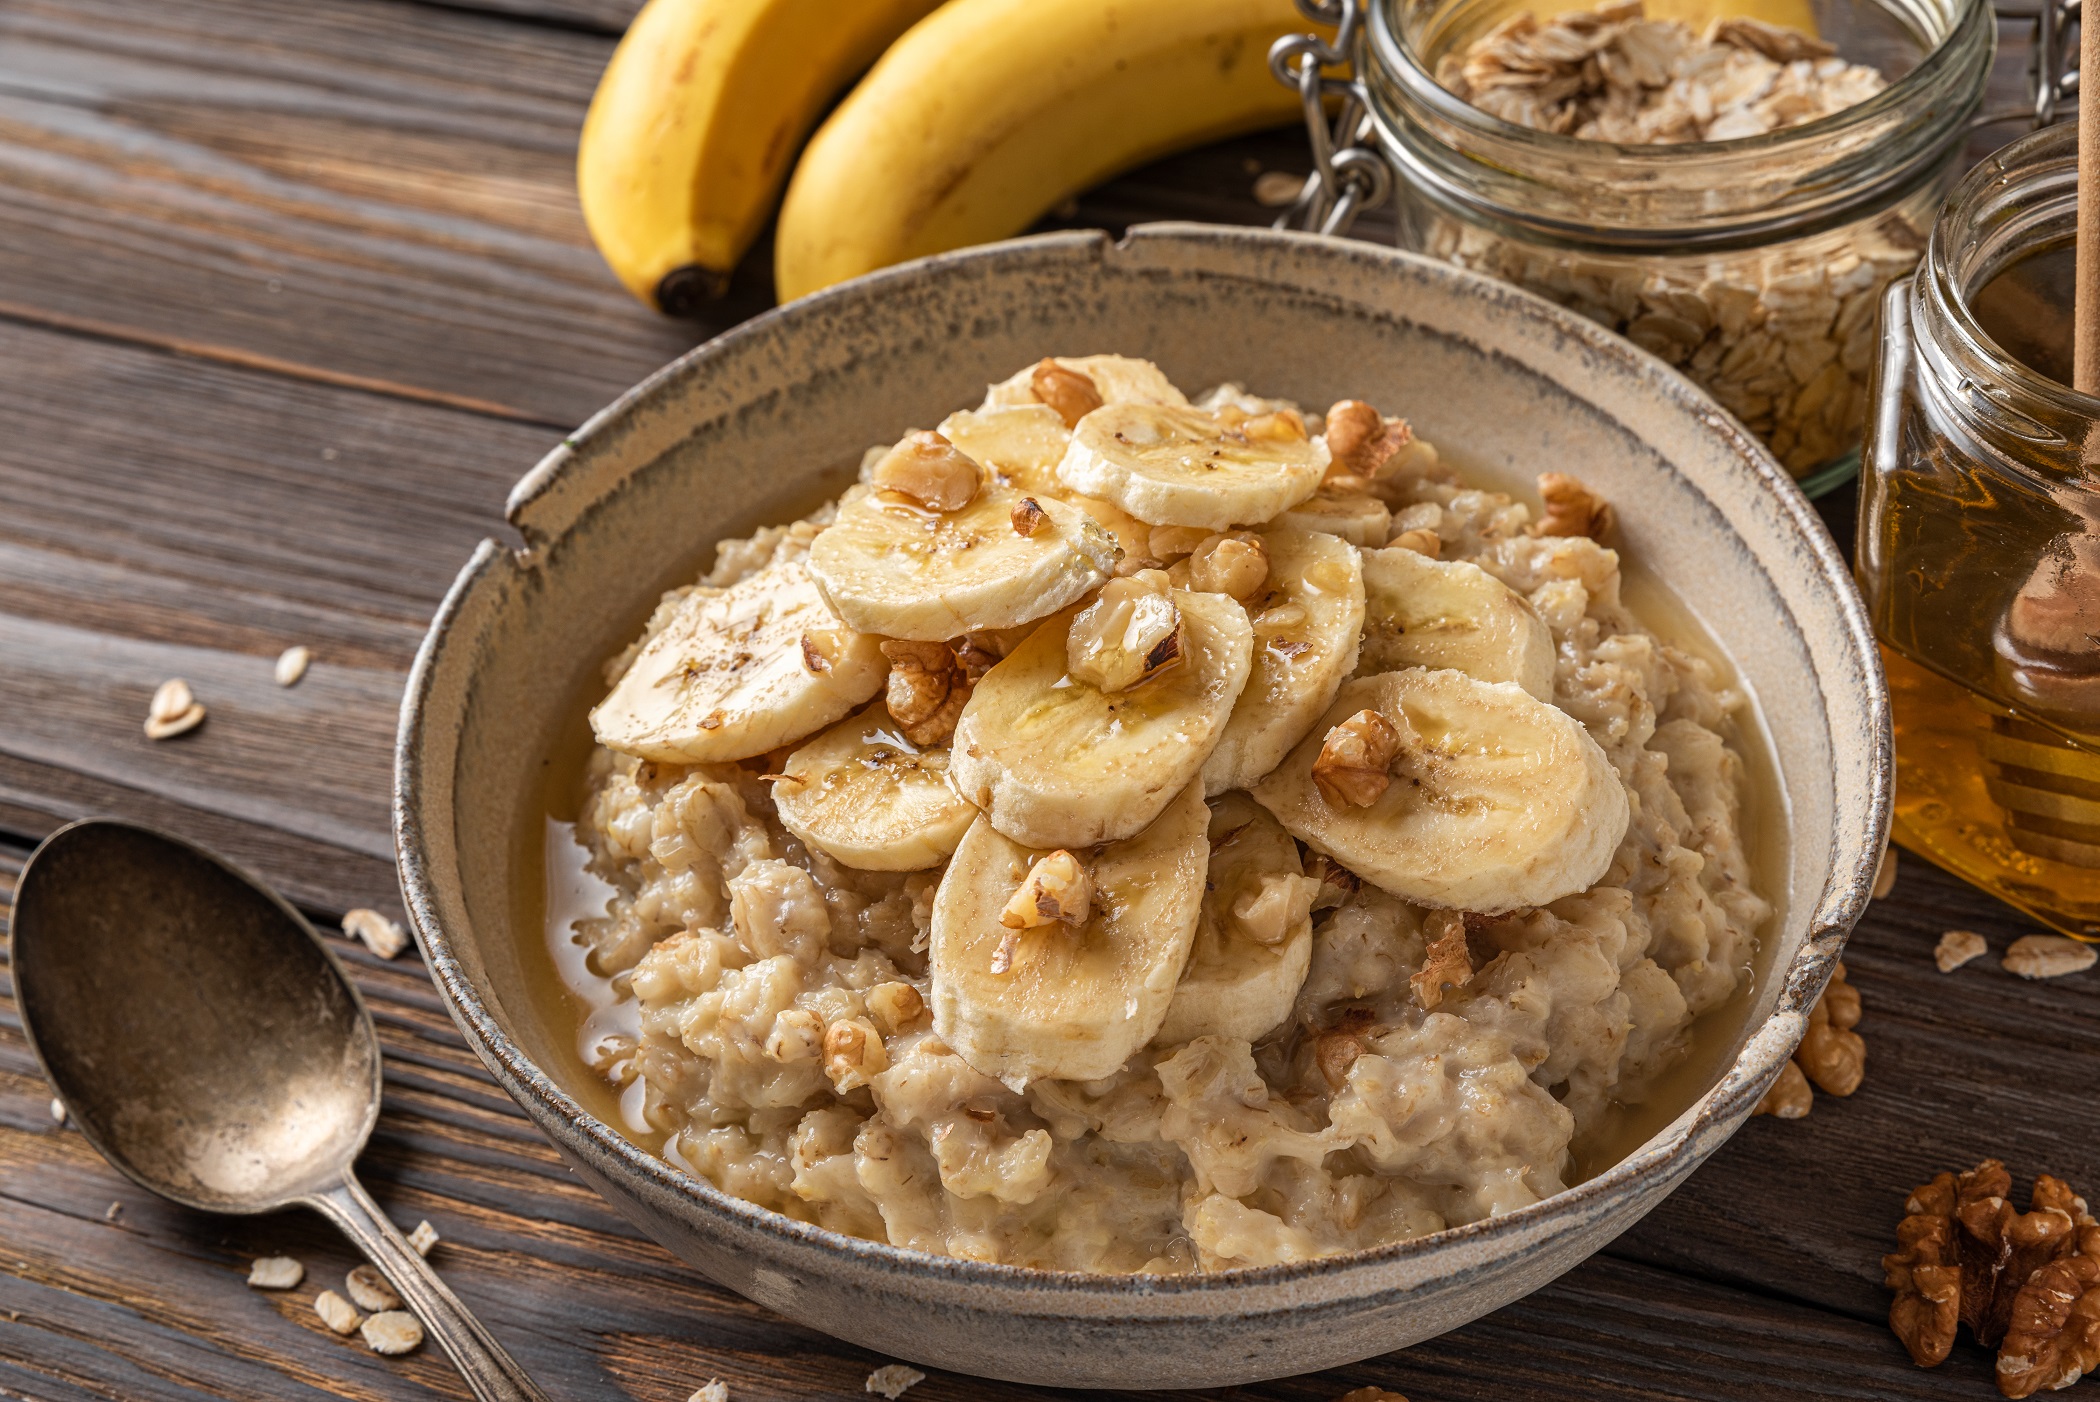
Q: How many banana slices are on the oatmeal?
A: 13